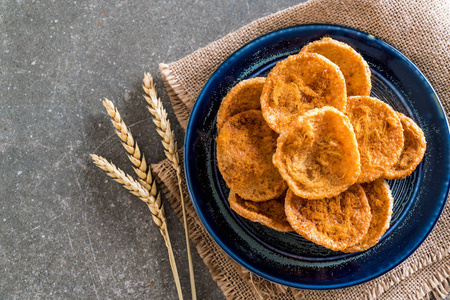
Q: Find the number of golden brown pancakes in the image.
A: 10